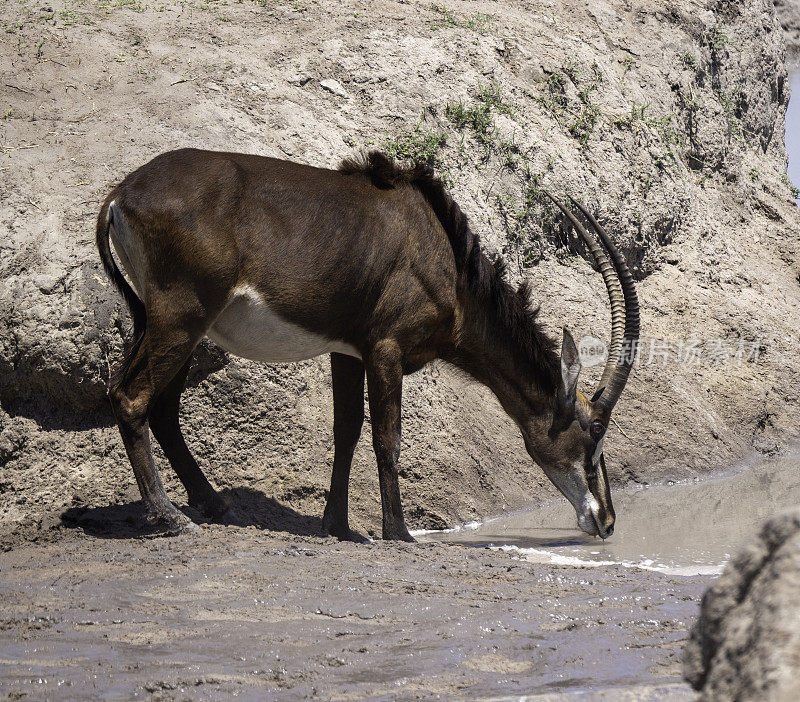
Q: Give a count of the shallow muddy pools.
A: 1